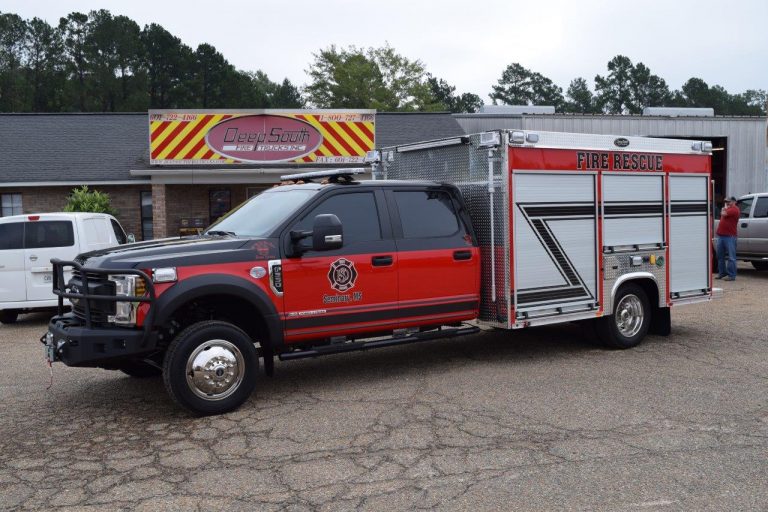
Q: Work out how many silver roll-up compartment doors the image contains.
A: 3